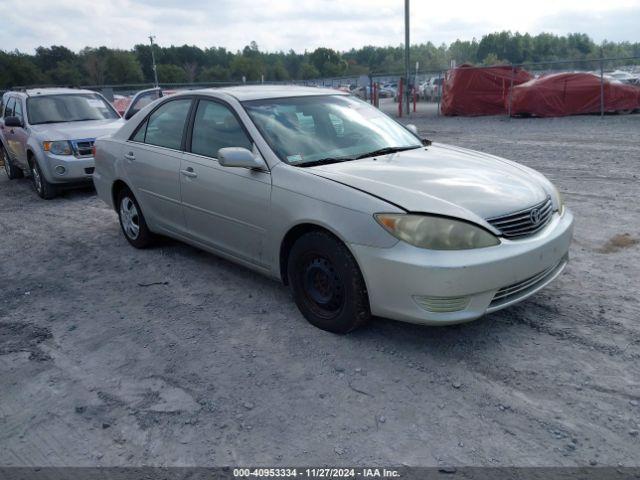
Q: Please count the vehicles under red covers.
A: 2